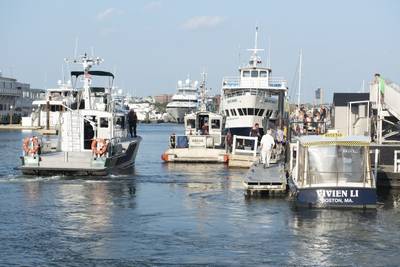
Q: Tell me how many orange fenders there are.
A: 2